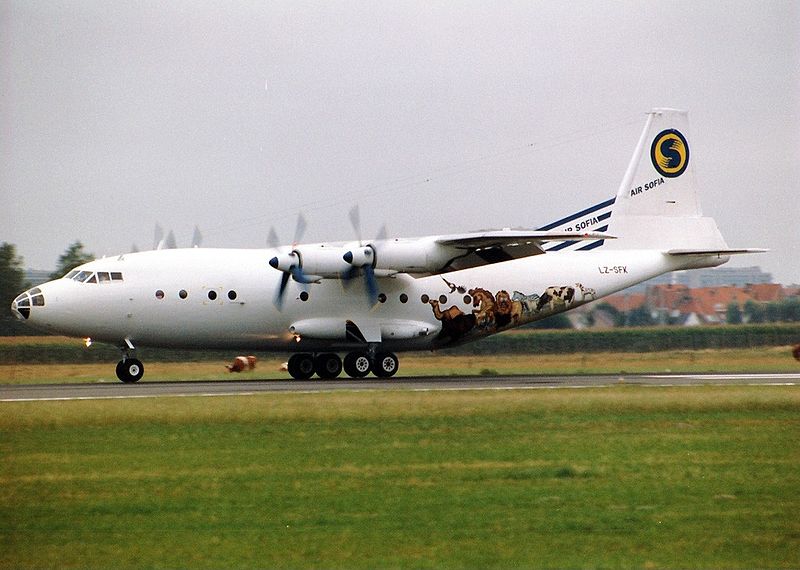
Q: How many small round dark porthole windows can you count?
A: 10